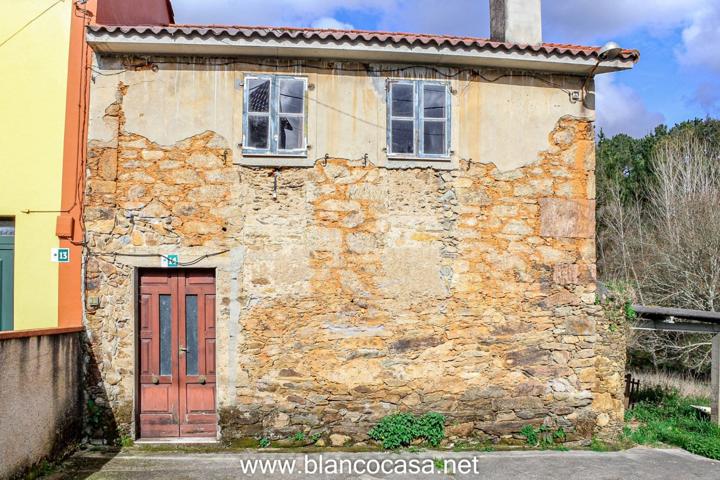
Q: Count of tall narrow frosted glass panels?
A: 2